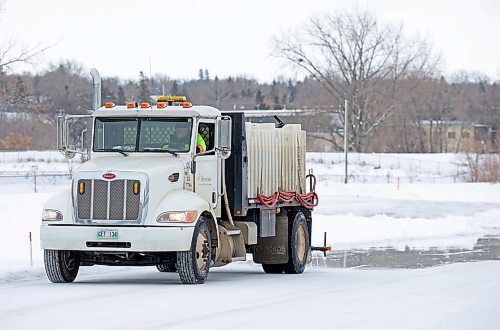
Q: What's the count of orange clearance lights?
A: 5